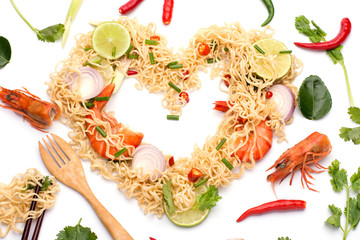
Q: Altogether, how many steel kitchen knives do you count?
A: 0